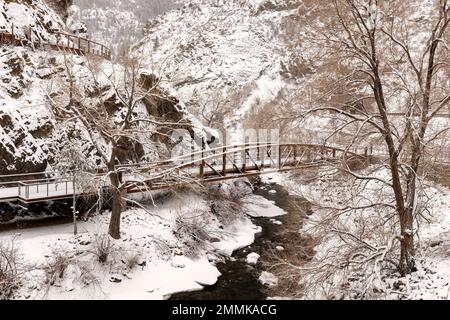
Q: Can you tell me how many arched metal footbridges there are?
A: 1